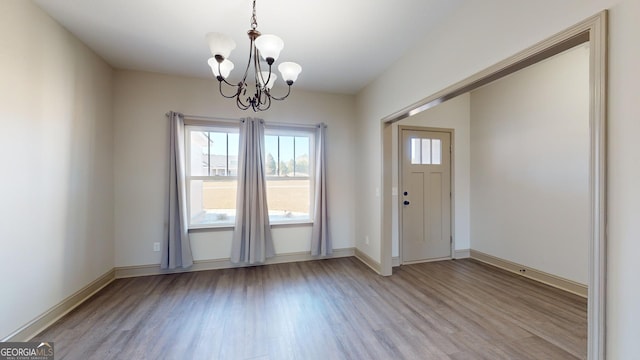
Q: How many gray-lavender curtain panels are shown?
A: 3